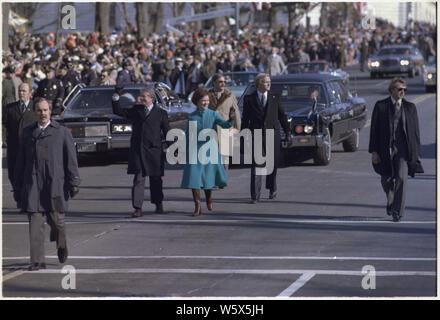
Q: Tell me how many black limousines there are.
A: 2